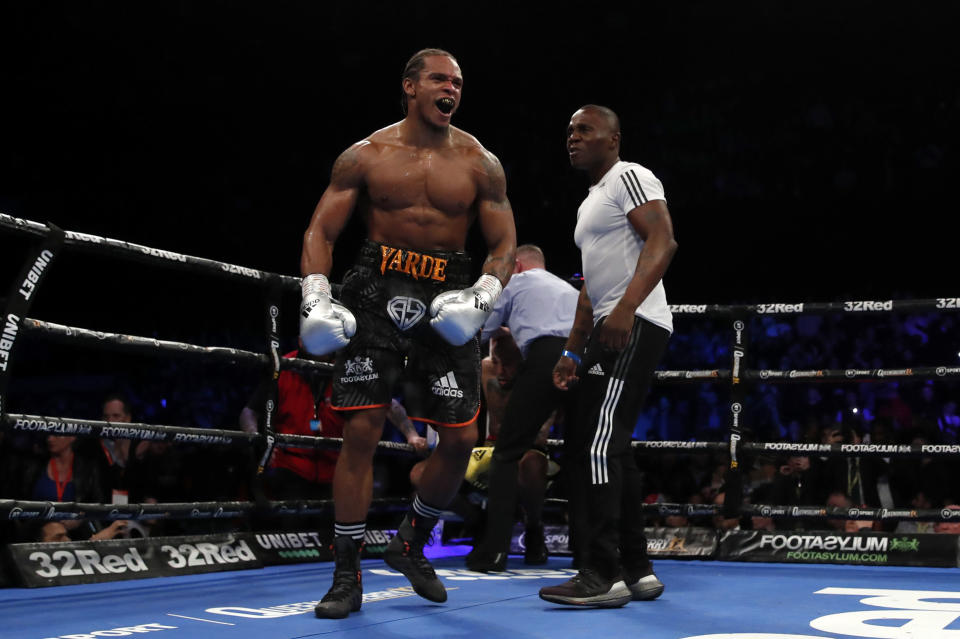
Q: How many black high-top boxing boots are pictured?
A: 2